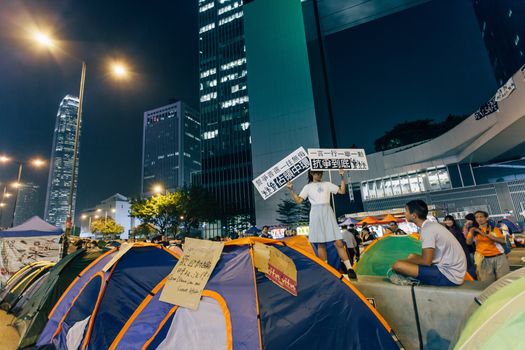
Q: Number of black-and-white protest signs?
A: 2